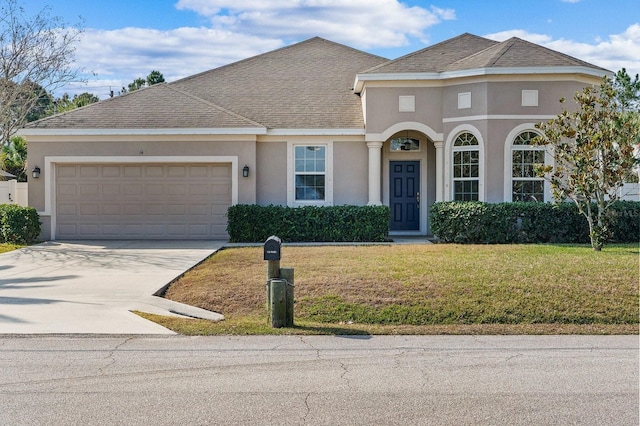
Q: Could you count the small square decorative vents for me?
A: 3